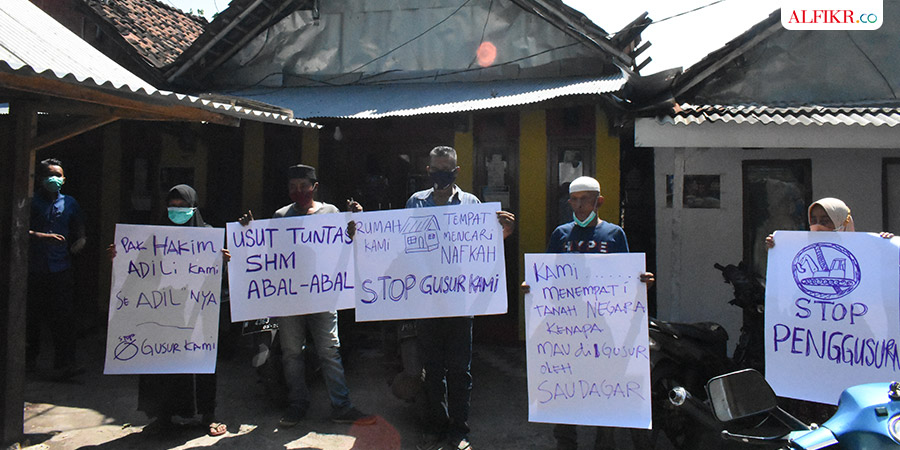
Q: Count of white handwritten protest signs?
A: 5